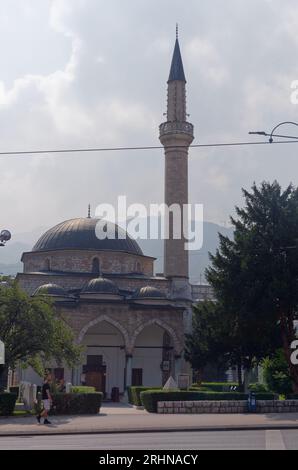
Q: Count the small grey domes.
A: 3